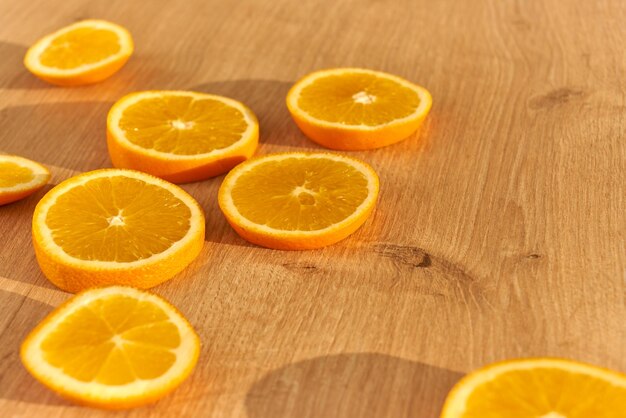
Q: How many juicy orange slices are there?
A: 8